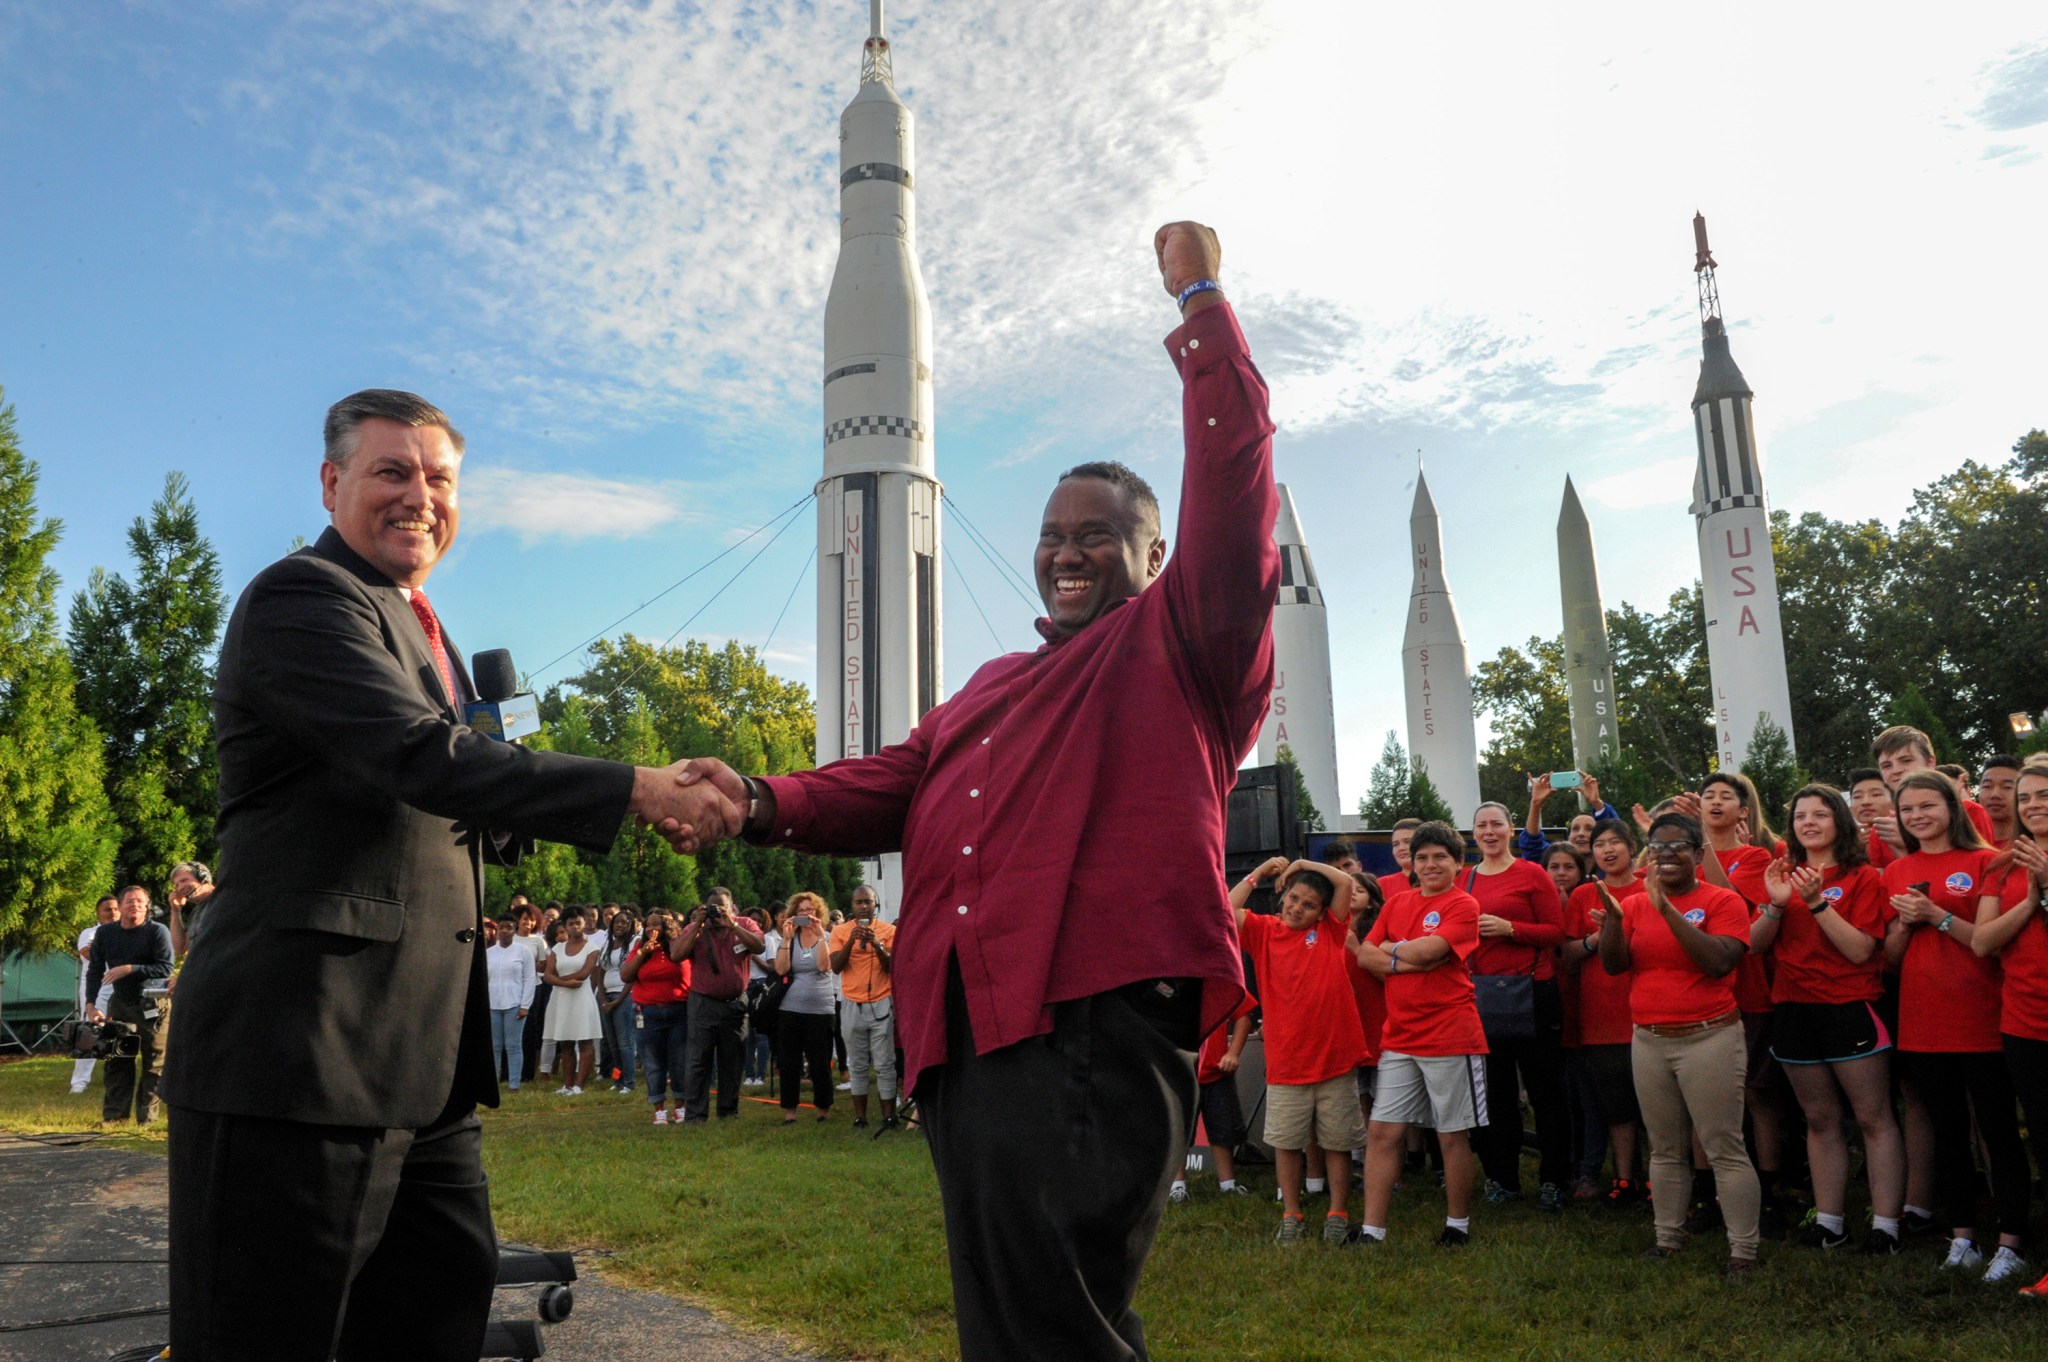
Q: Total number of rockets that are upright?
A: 5